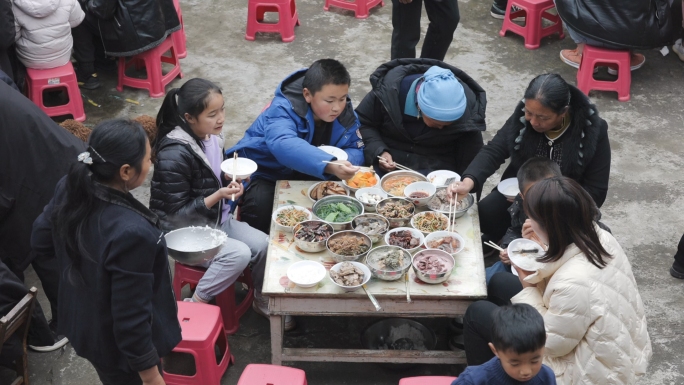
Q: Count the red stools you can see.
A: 11